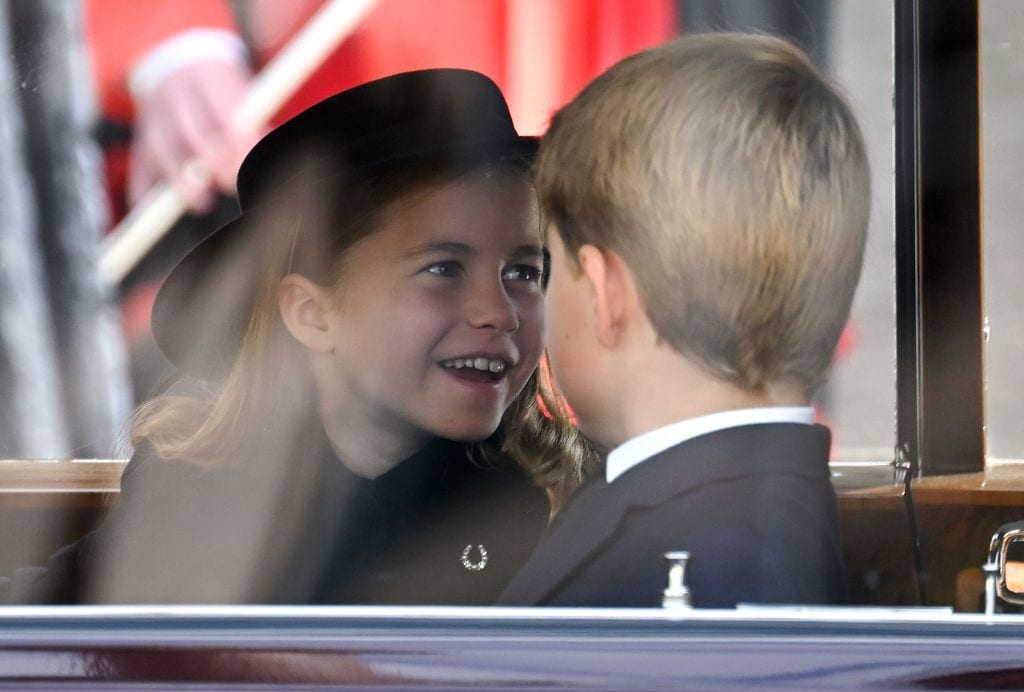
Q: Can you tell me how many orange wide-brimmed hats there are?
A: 0